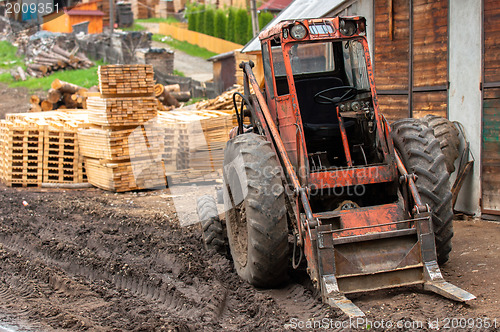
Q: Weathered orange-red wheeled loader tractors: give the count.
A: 1